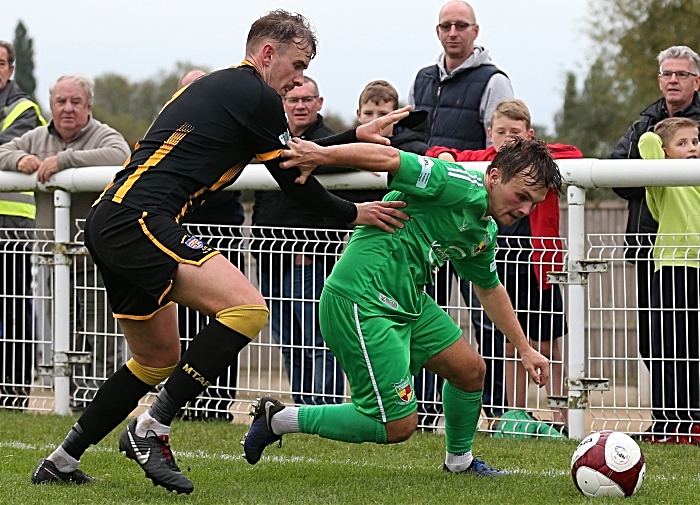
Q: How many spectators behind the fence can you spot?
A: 9